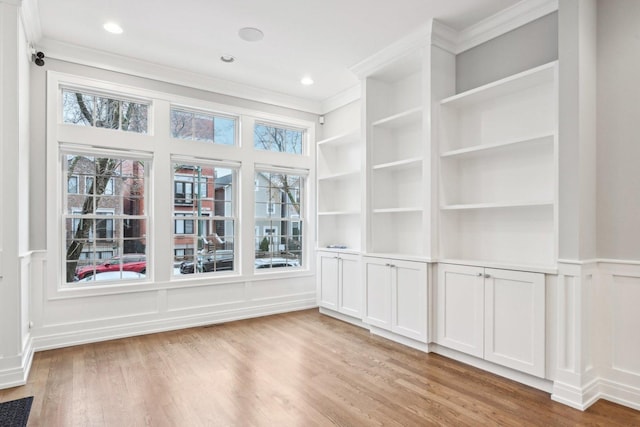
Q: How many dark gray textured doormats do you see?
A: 1